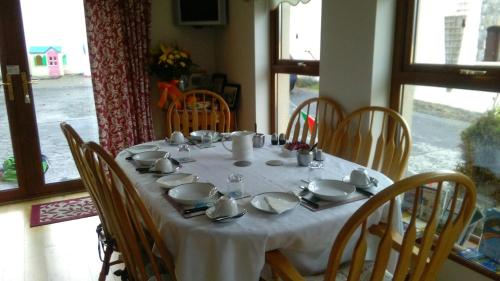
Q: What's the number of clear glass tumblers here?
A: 4